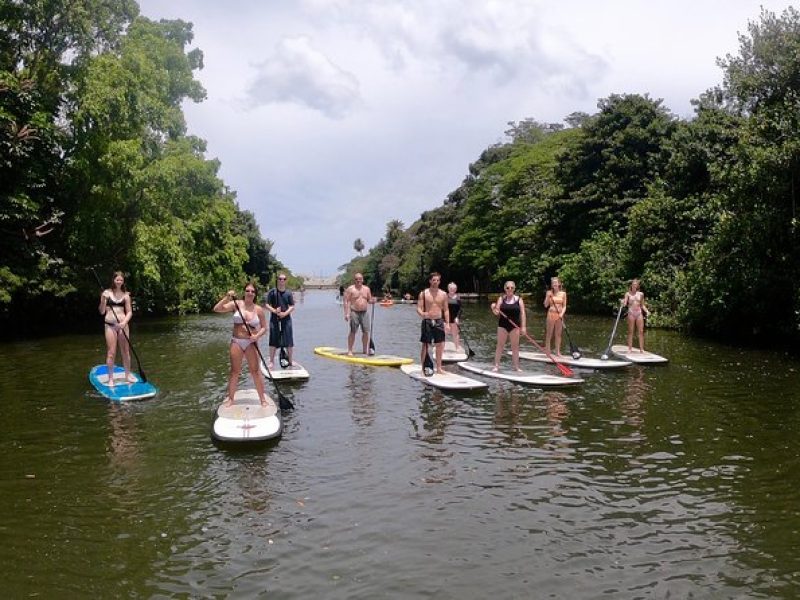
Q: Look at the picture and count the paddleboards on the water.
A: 9